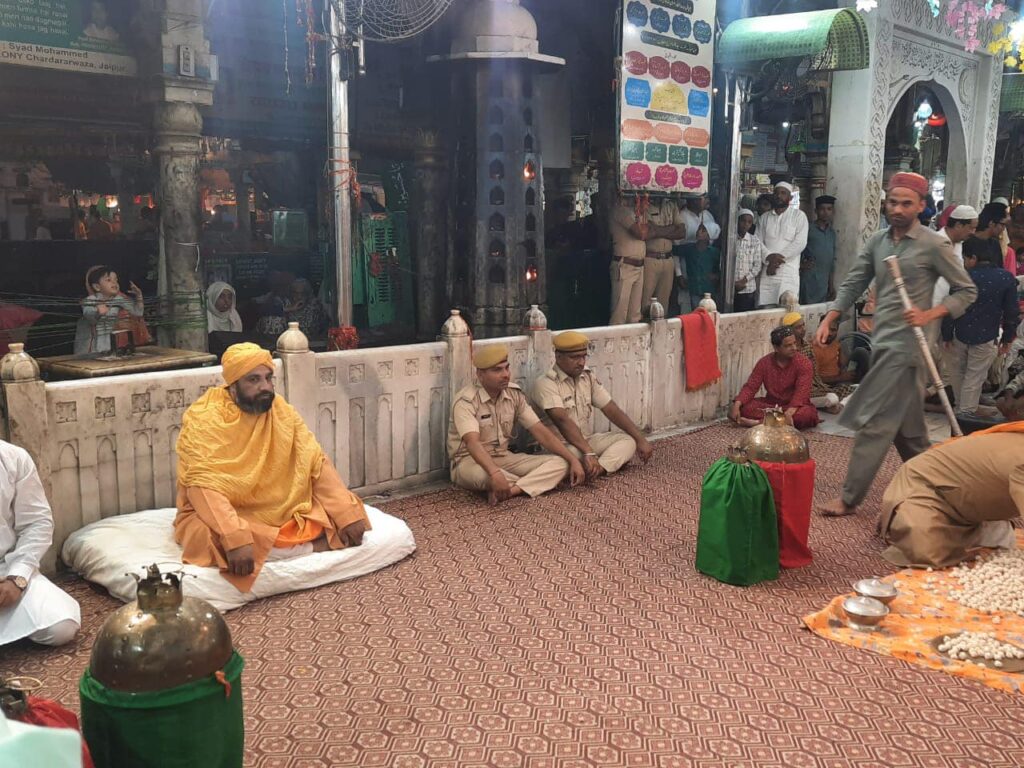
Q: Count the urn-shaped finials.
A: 7